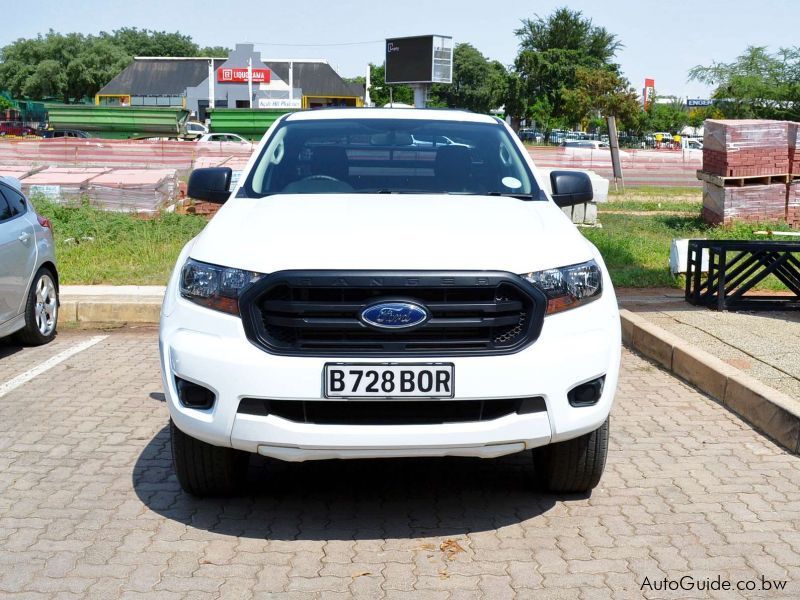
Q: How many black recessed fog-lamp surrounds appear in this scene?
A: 2